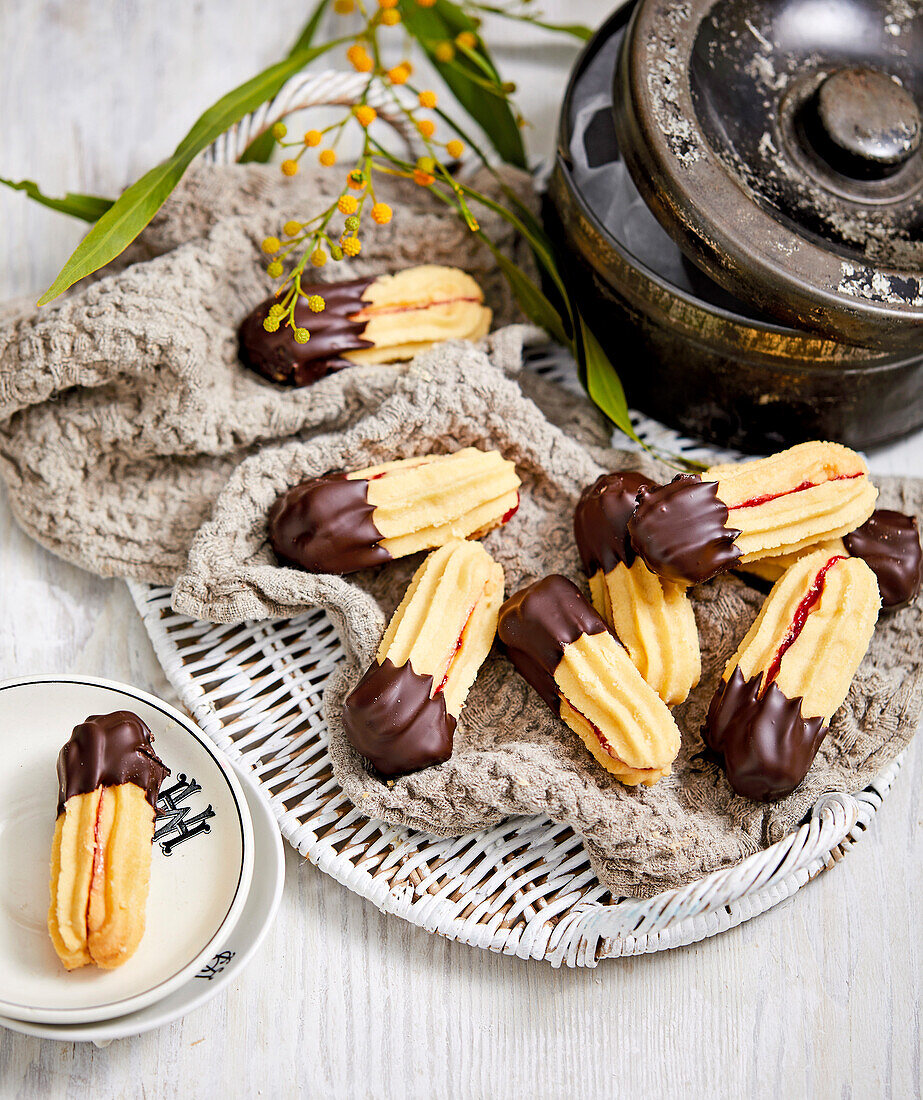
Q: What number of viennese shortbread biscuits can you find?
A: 9